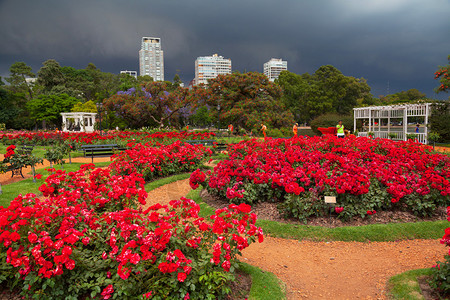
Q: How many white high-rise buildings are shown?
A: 3